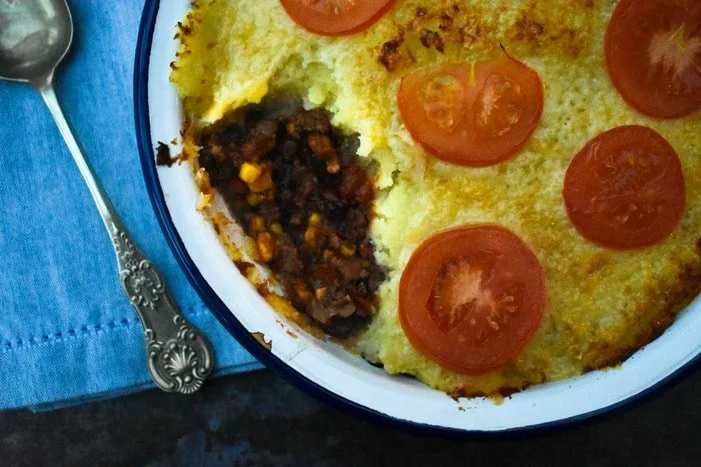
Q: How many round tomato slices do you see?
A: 5